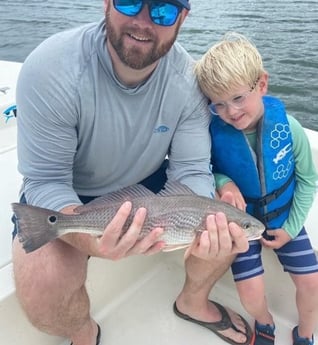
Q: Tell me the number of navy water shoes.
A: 2